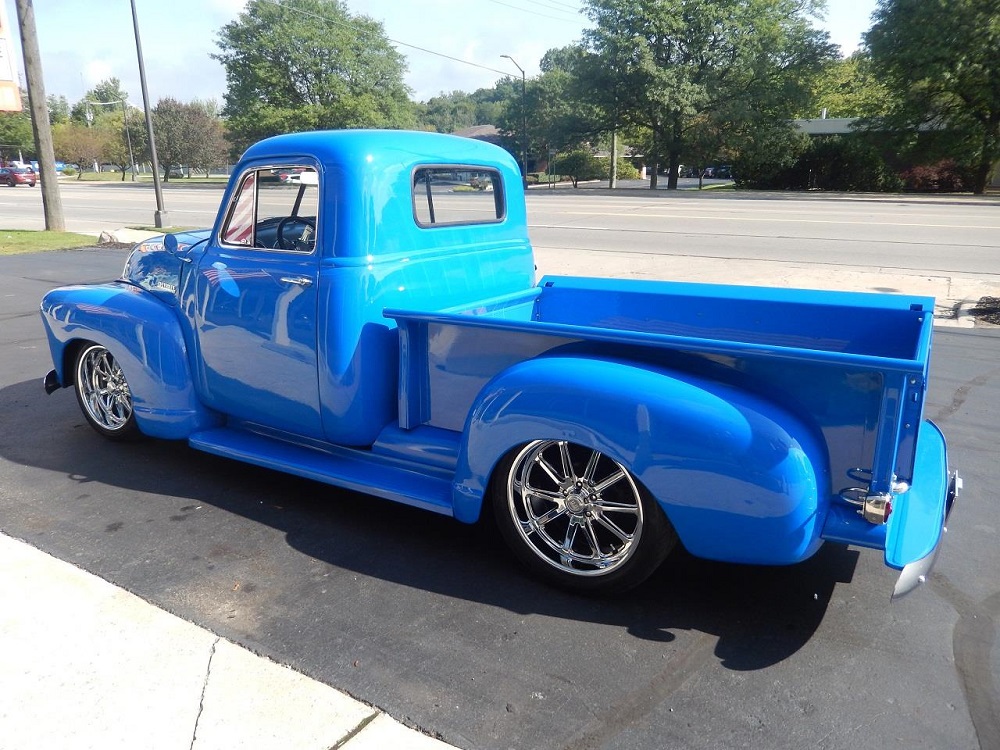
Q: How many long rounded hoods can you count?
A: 1